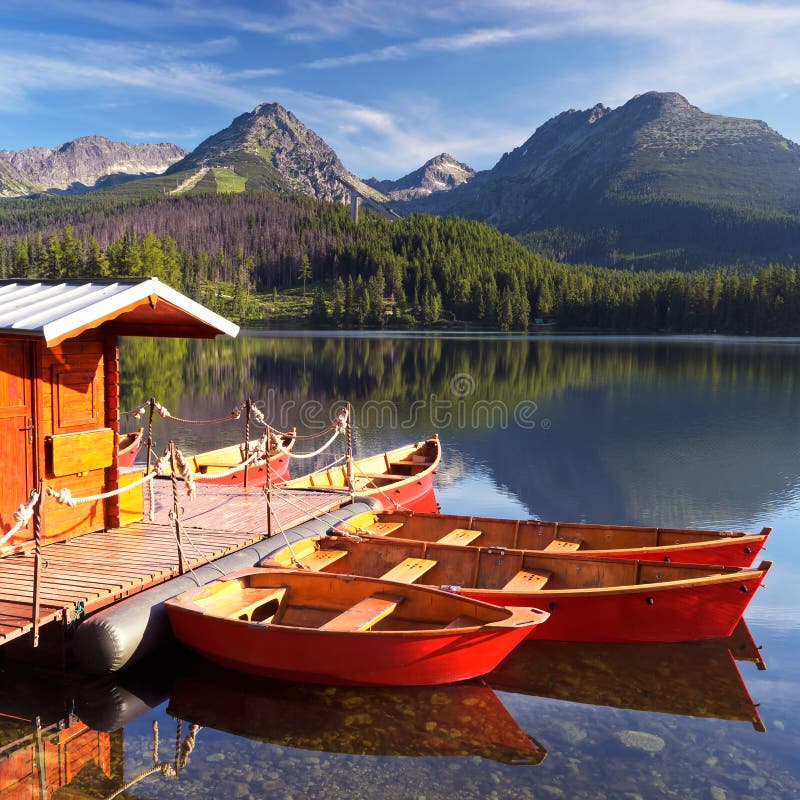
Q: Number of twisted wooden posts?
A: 6